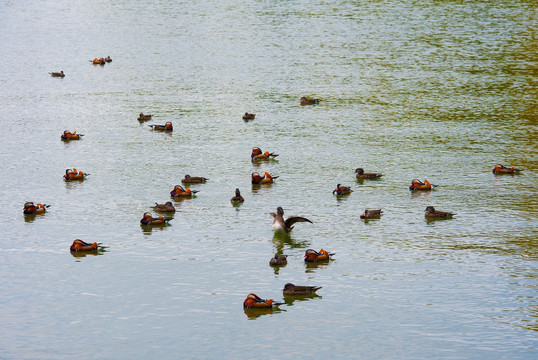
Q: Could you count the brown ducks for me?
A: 14